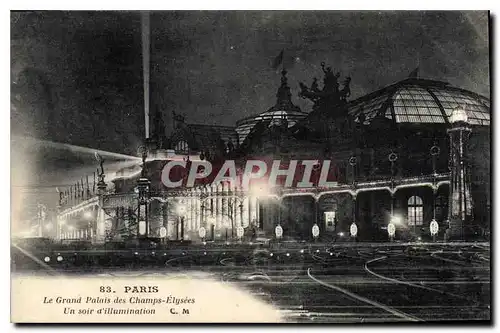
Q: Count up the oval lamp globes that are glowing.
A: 8